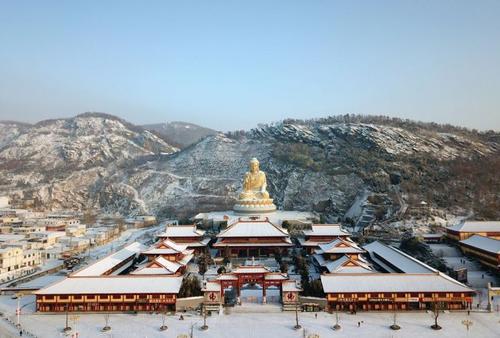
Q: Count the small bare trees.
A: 8